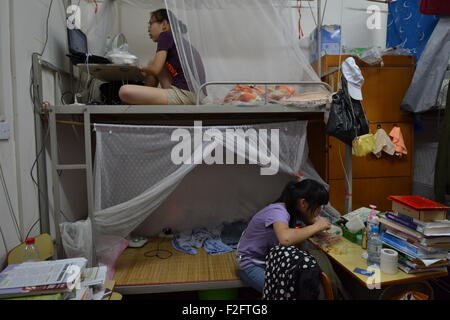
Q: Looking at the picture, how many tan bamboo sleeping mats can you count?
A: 1